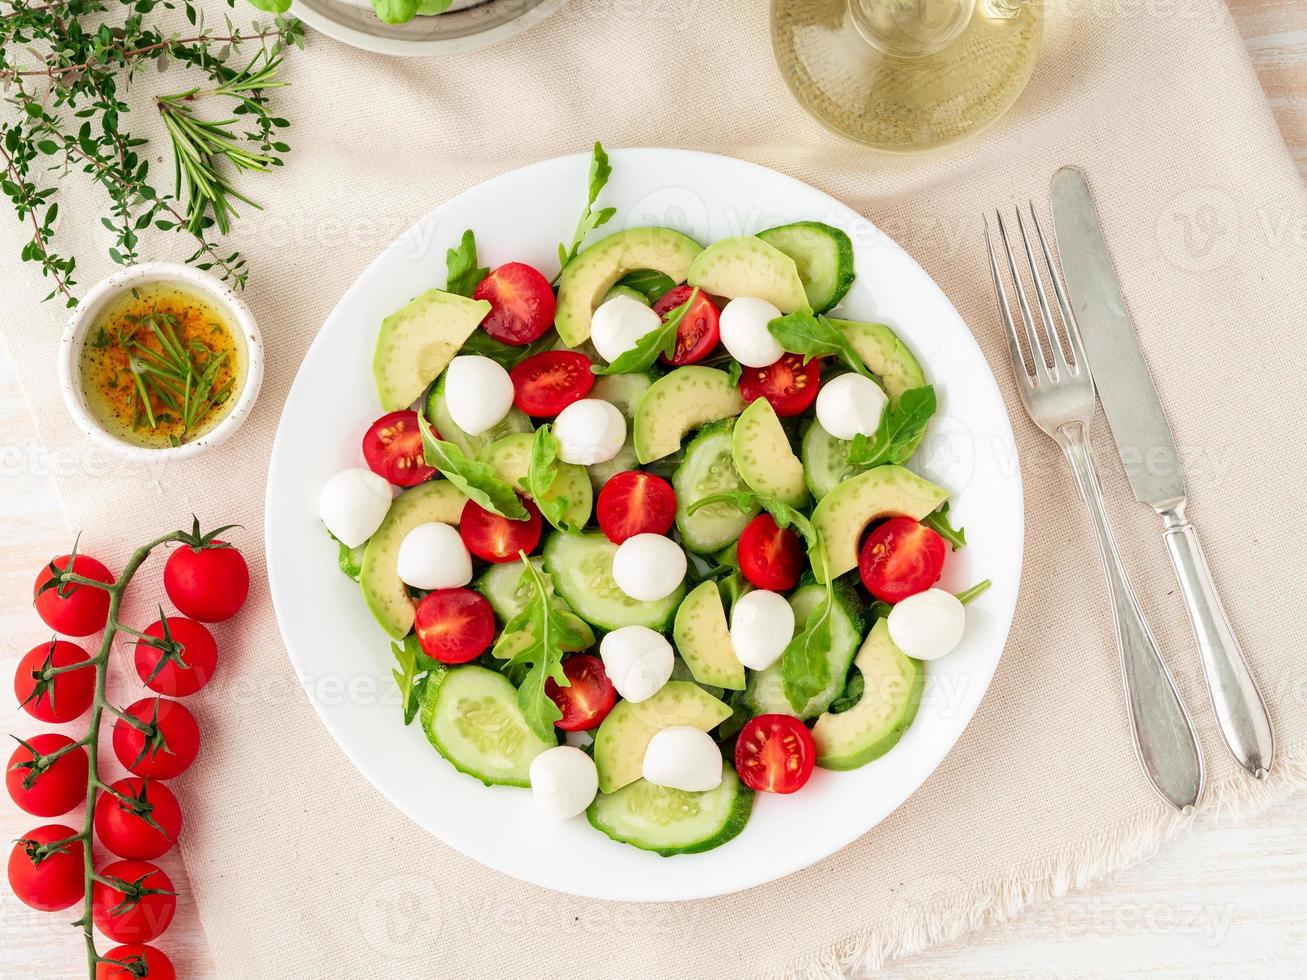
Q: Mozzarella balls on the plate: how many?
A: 13